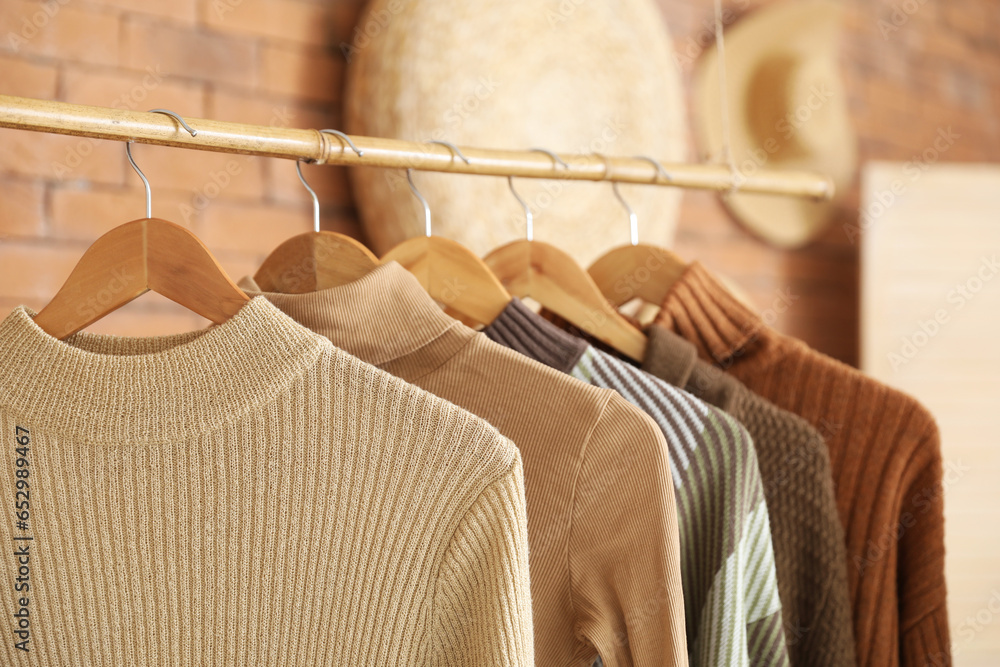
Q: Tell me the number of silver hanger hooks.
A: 5